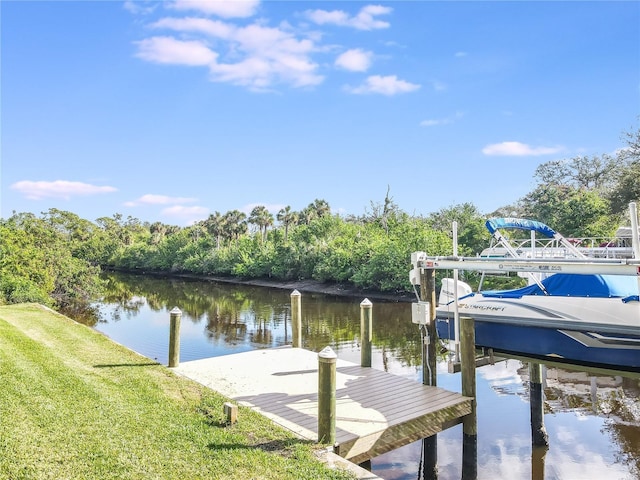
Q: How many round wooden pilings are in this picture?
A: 7